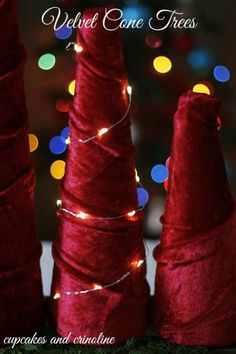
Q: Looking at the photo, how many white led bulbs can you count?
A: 11